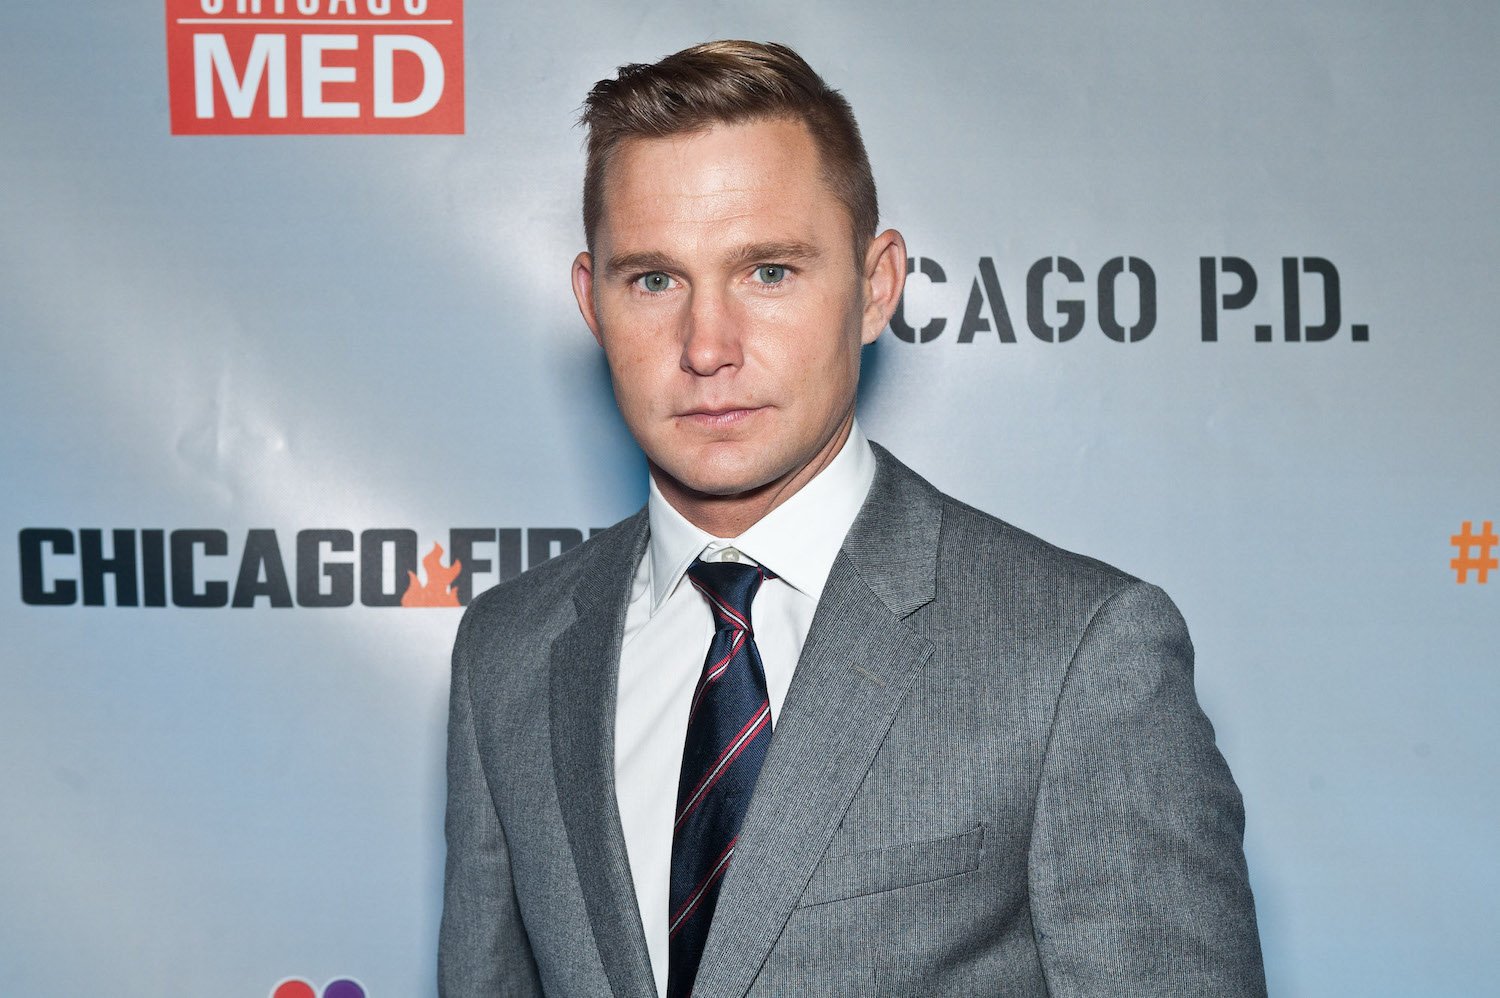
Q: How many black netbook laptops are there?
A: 0